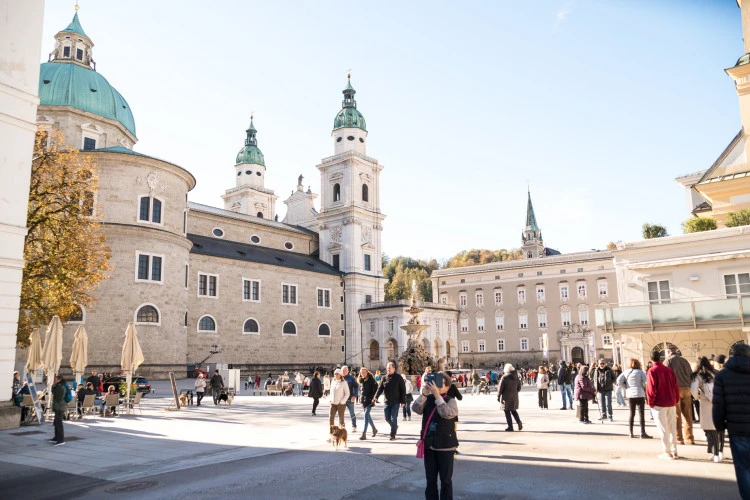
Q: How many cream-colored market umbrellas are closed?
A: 4